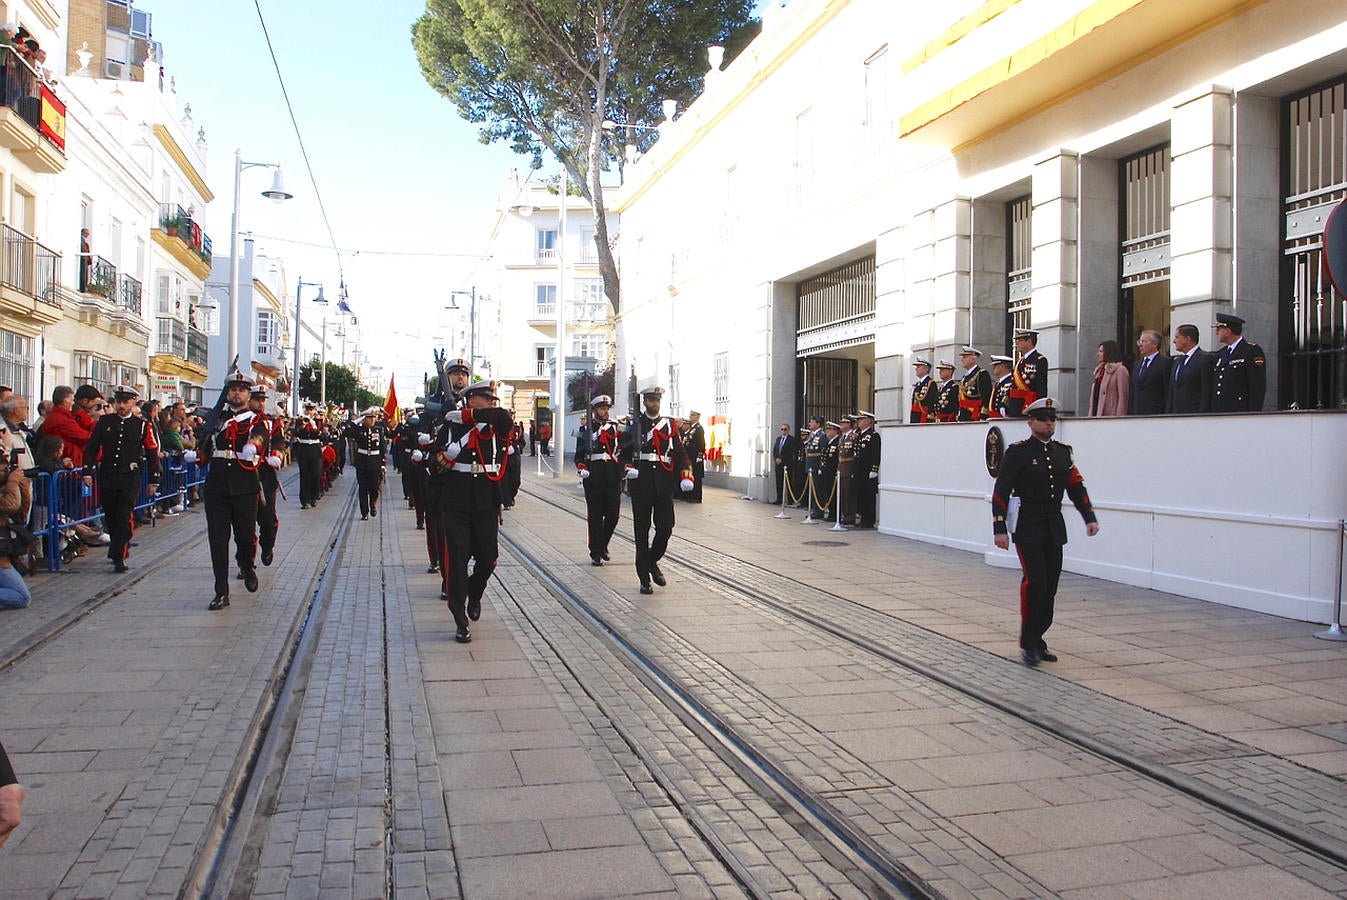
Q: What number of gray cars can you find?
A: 0